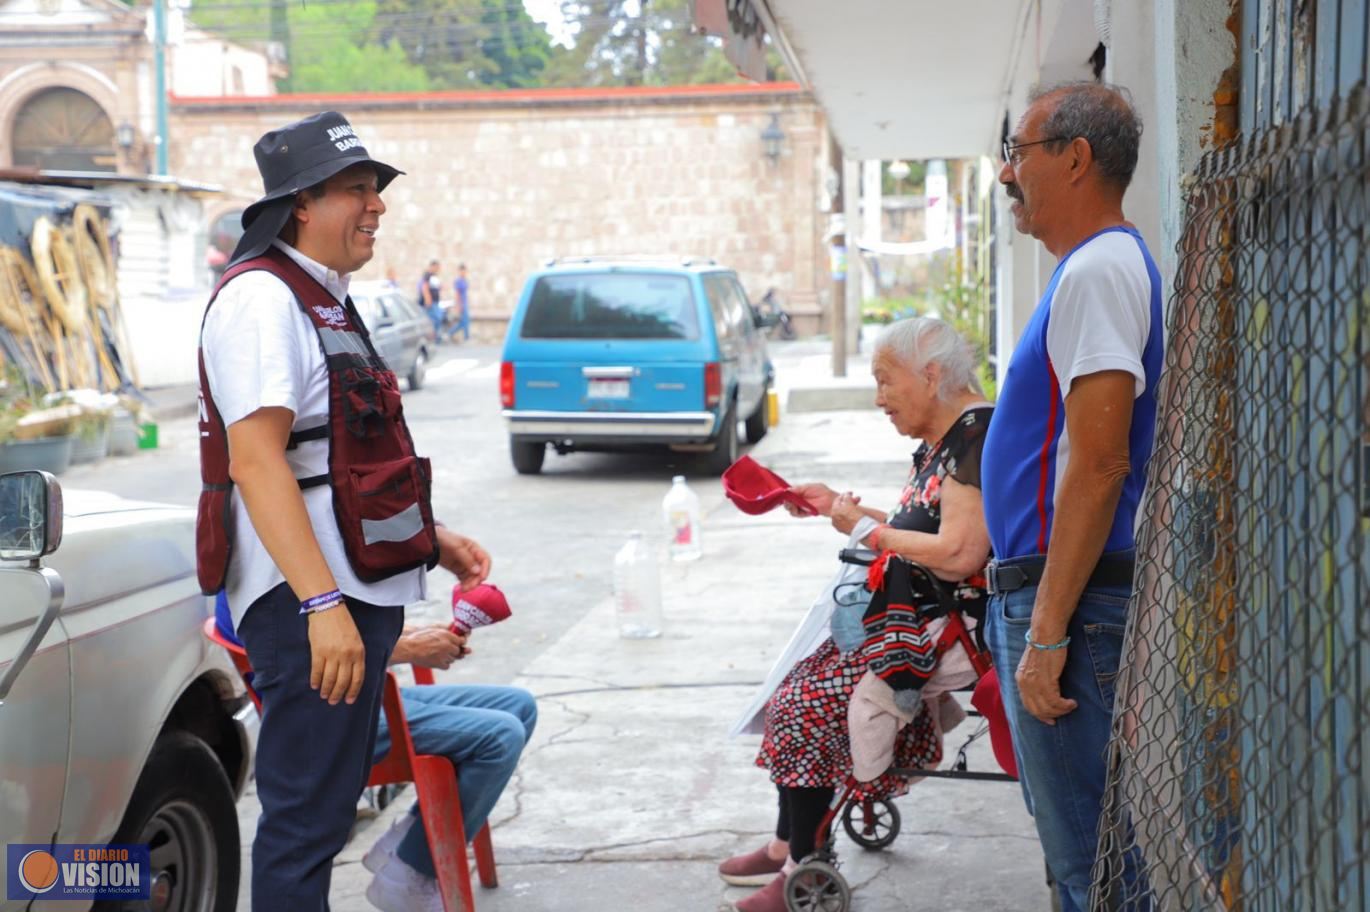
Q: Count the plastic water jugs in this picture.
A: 2